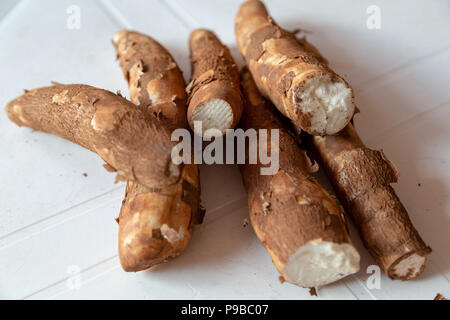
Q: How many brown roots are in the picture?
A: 6